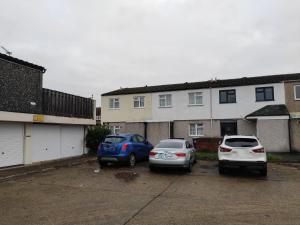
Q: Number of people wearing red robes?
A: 0